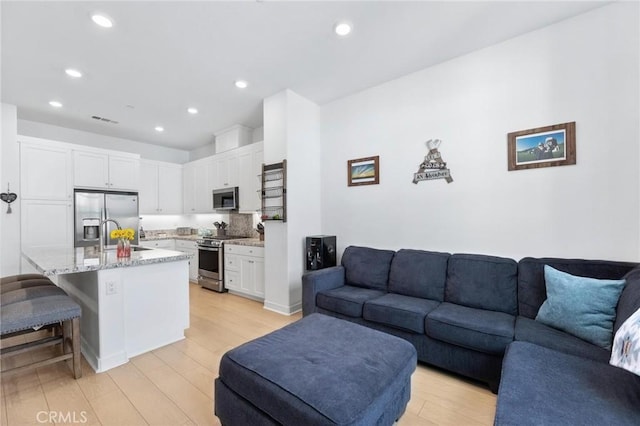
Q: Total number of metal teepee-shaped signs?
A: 1